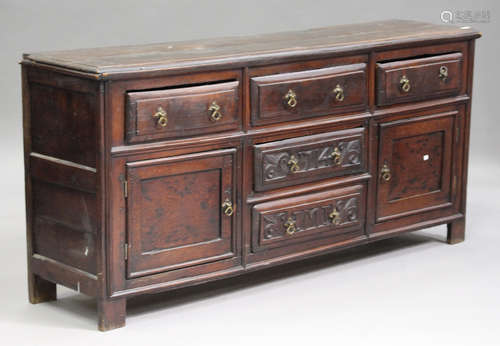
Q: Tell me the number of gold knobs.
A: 12